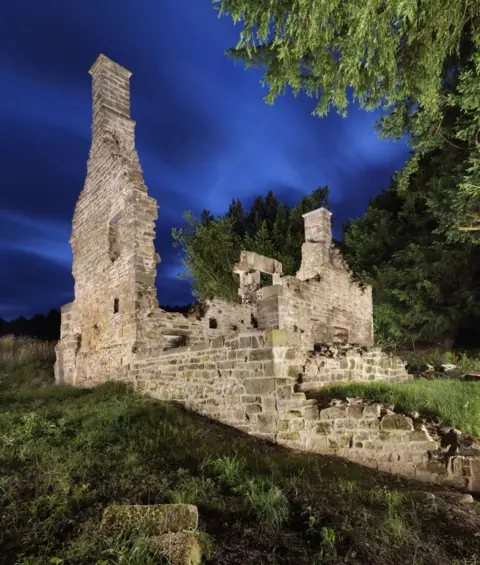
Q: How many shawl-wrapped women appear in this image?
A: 0